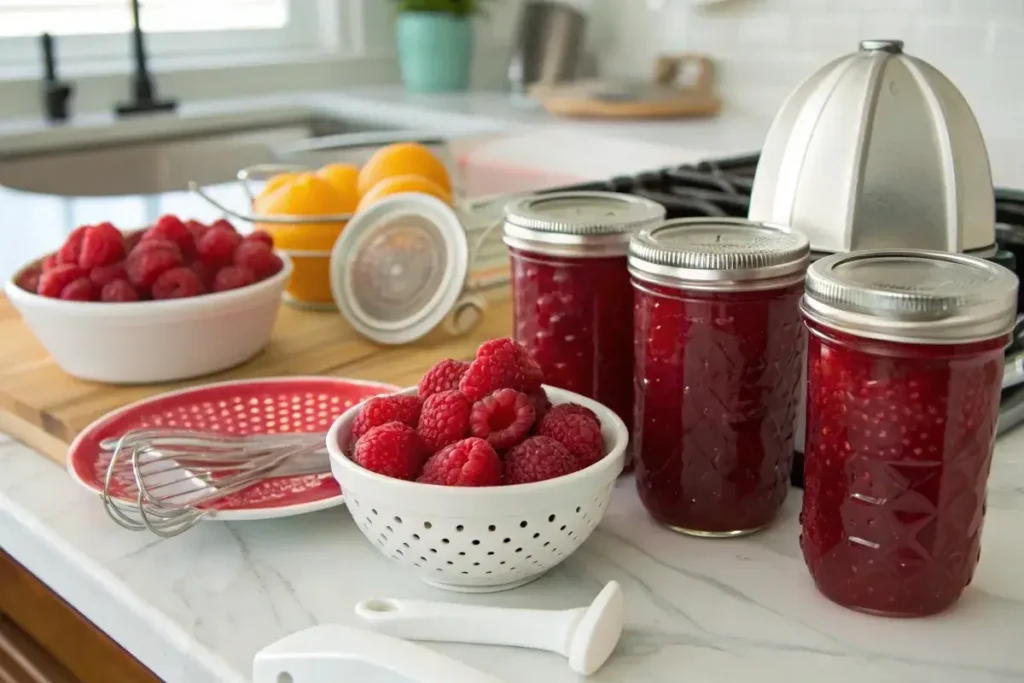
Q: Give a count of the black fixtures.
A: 2